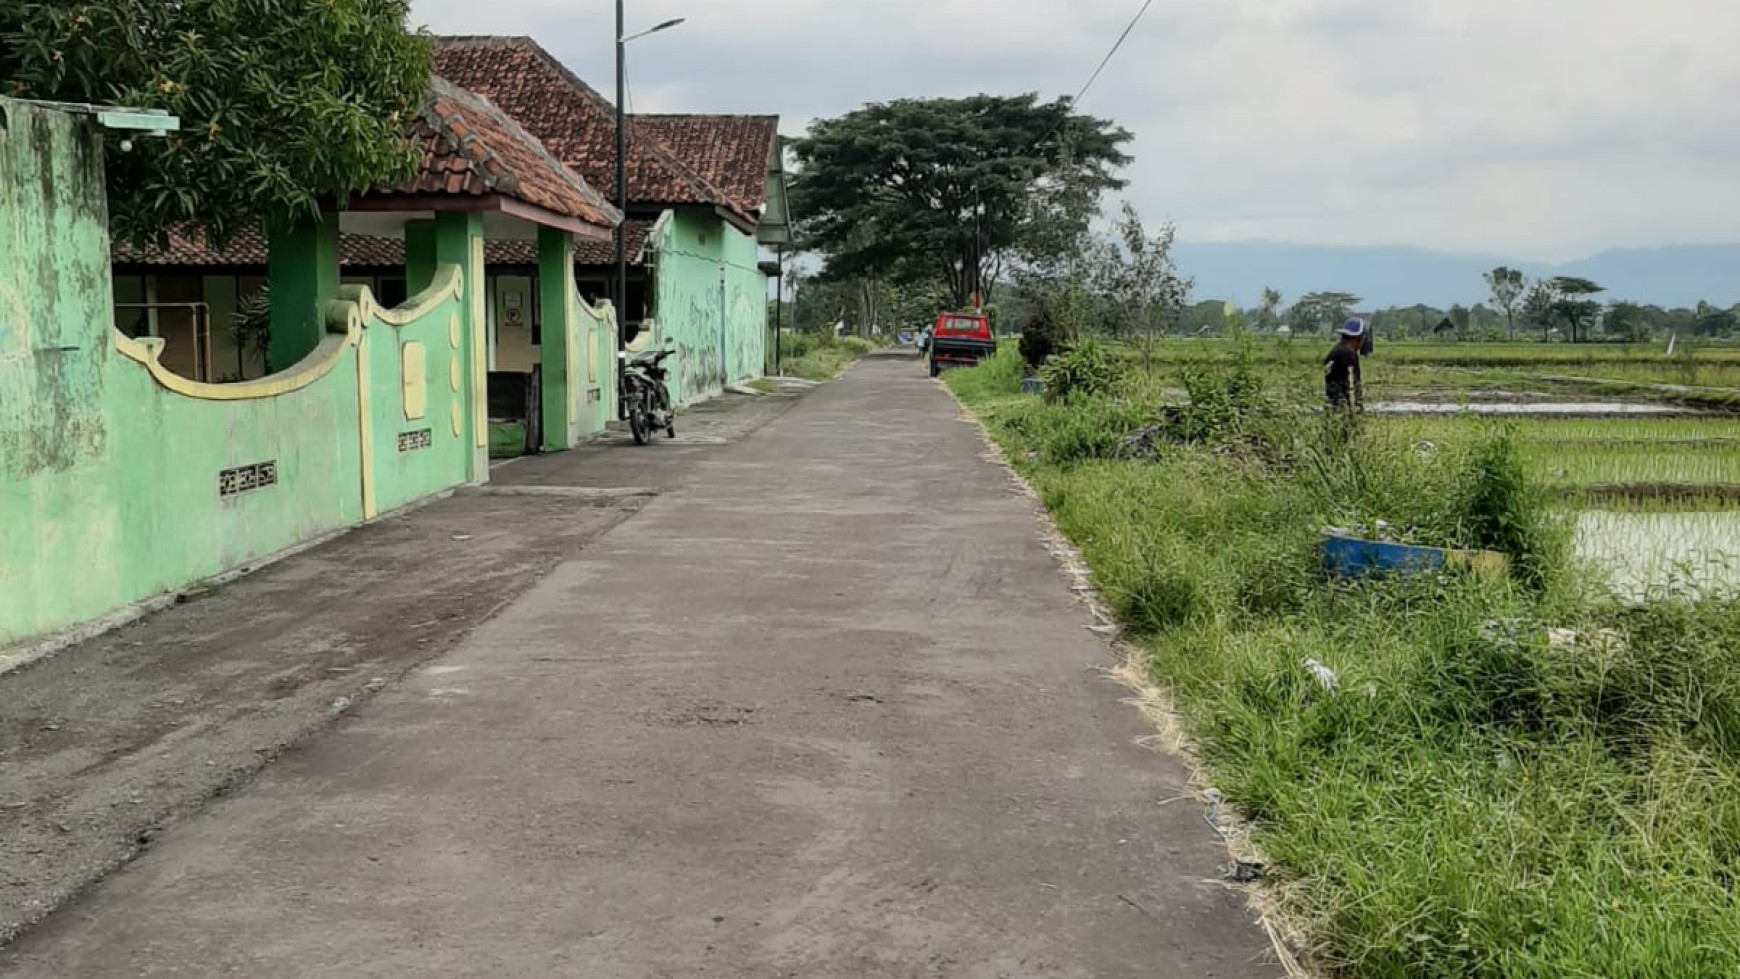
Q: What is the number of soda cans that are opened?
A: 0